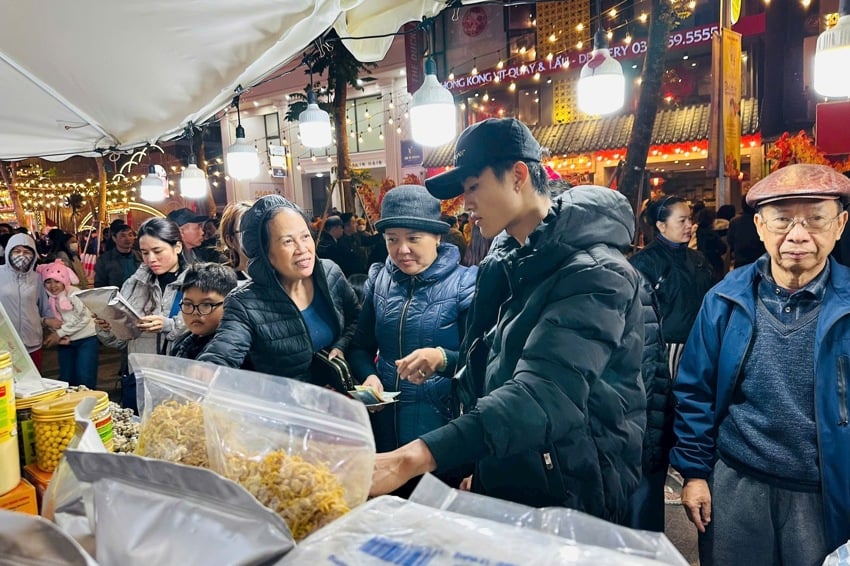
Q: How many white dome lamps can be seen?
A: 7